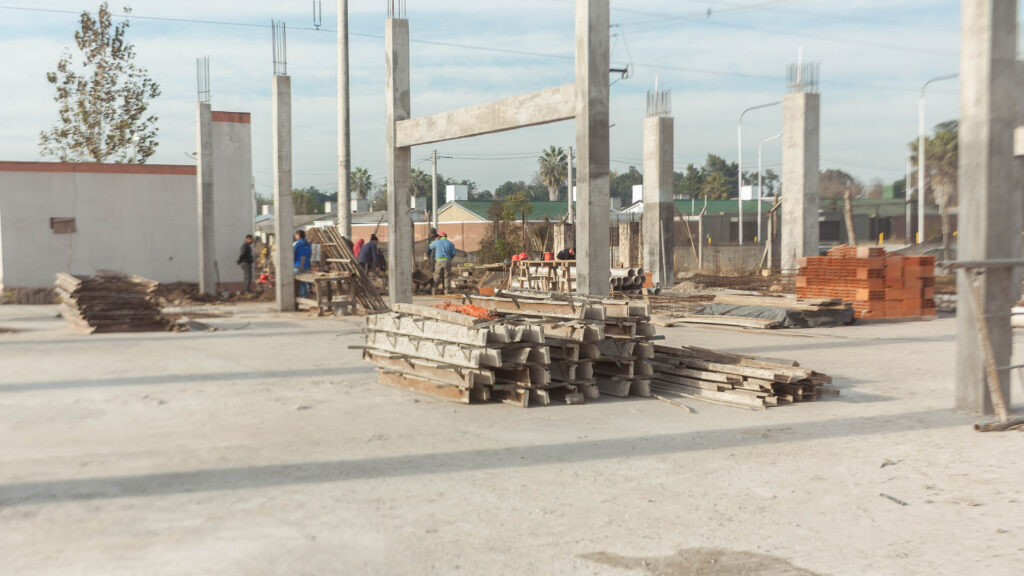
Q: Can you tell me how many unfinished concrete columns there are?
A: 7